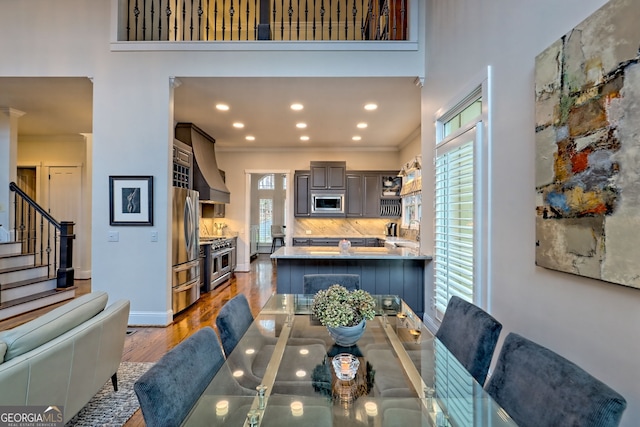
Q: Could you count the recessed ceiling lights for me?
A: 9